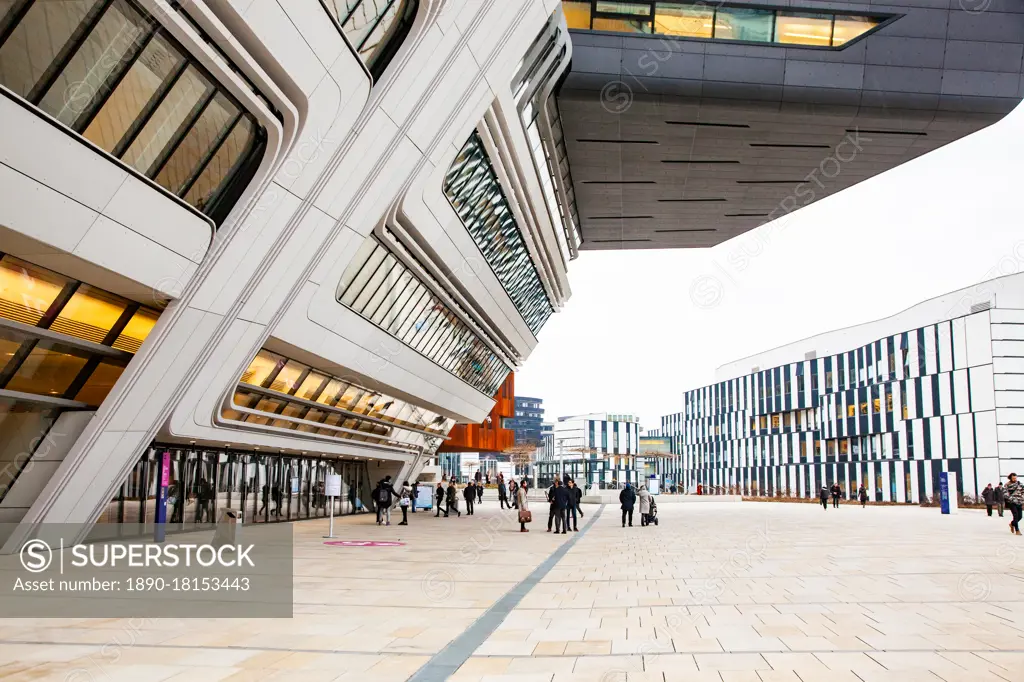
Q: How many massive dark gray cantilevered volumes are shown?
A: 1